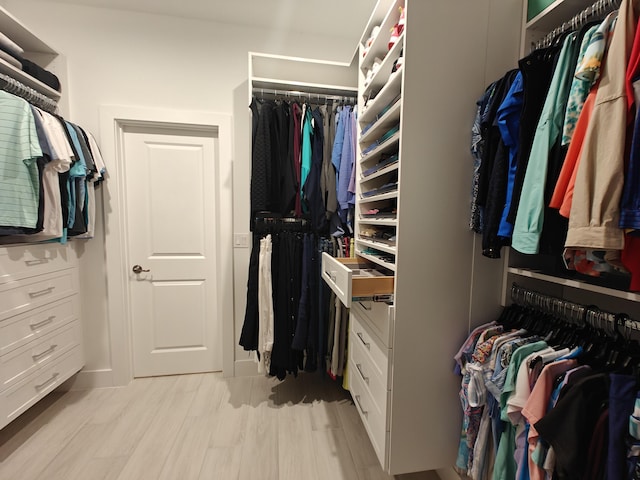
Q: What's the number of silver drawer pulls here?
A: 10